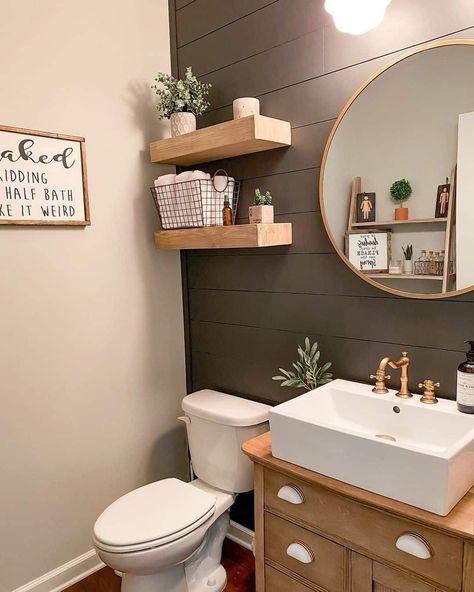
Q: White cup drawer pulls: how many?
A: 3